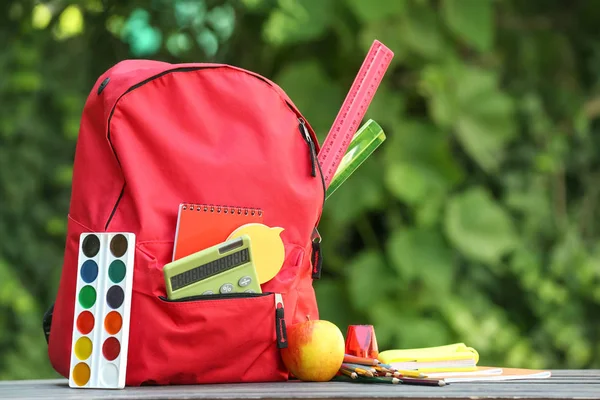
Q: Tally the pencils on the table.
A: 11